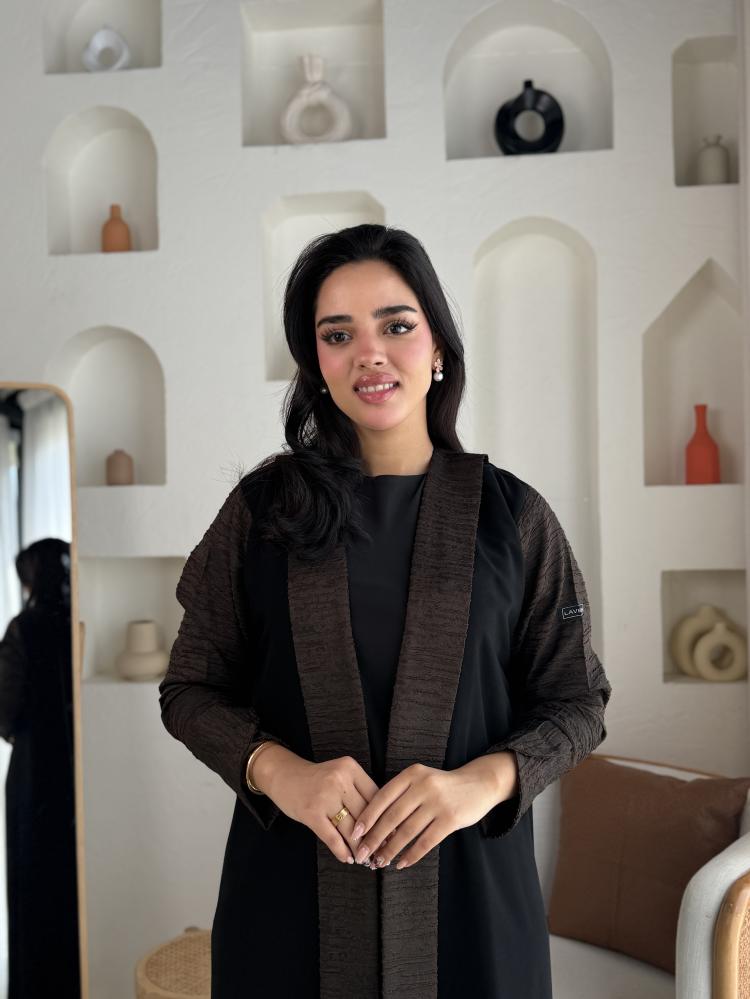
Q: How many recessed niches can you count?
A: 11